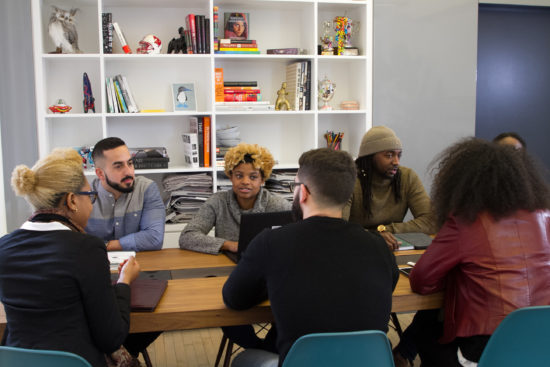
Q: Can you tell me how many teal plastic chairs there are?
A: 3